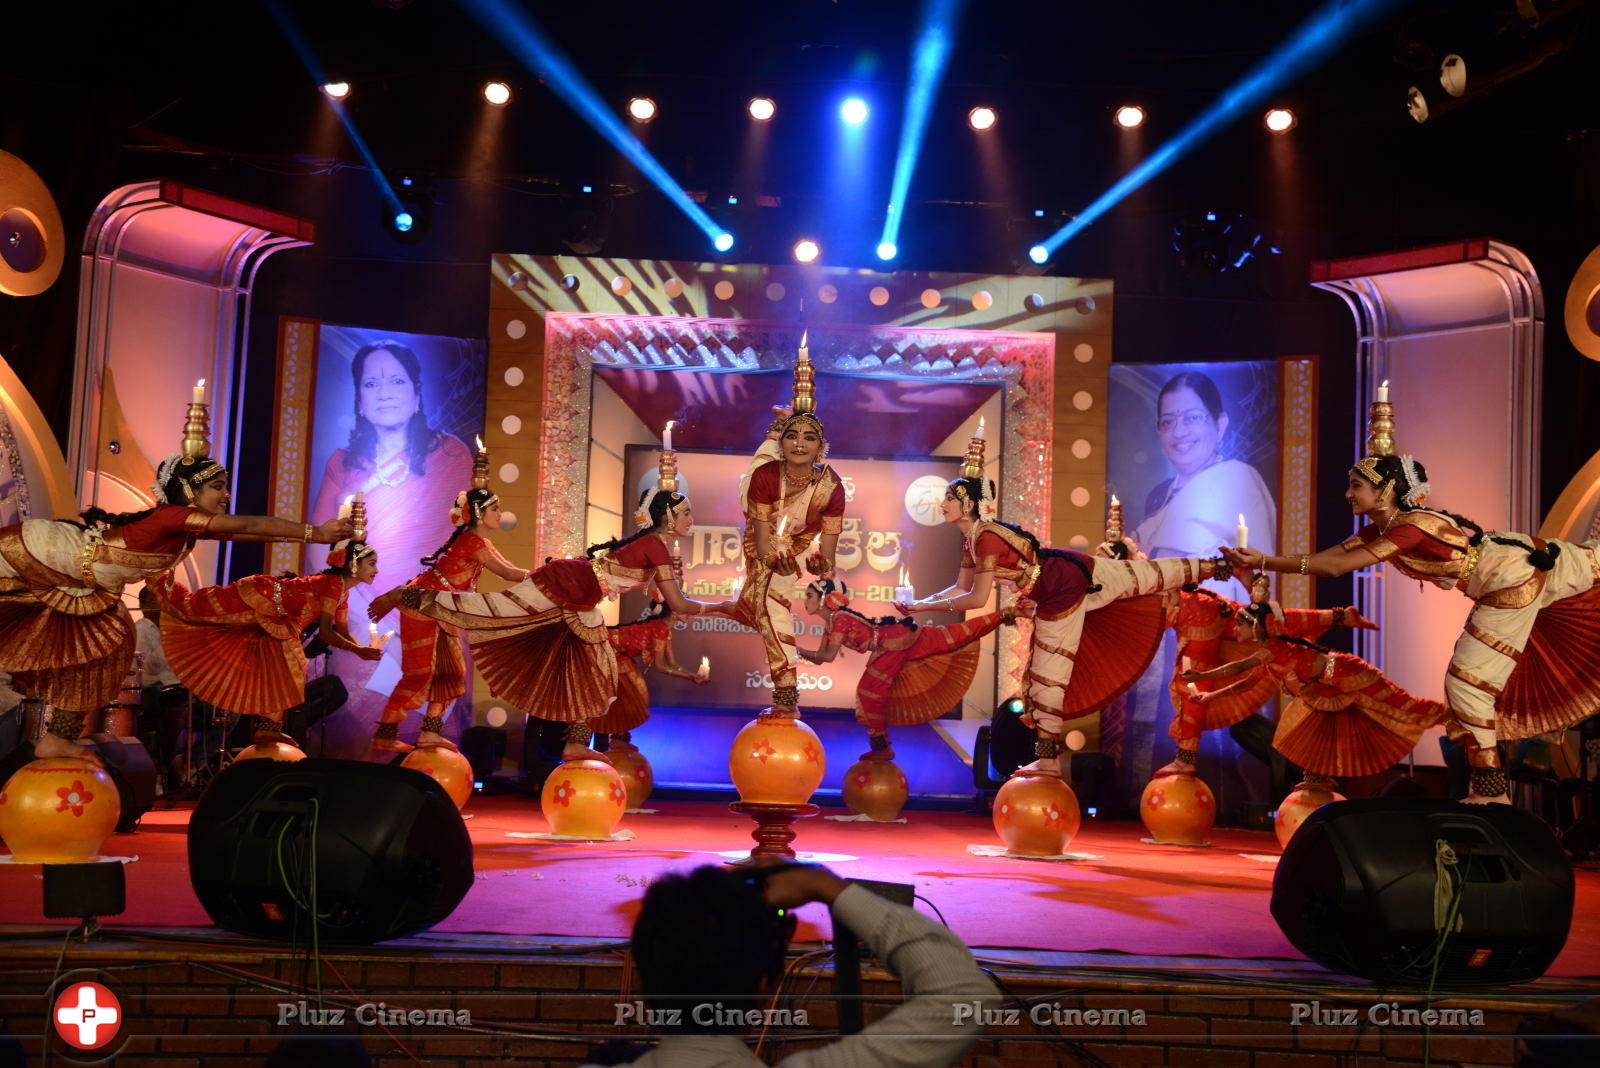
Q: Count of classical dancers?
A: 11